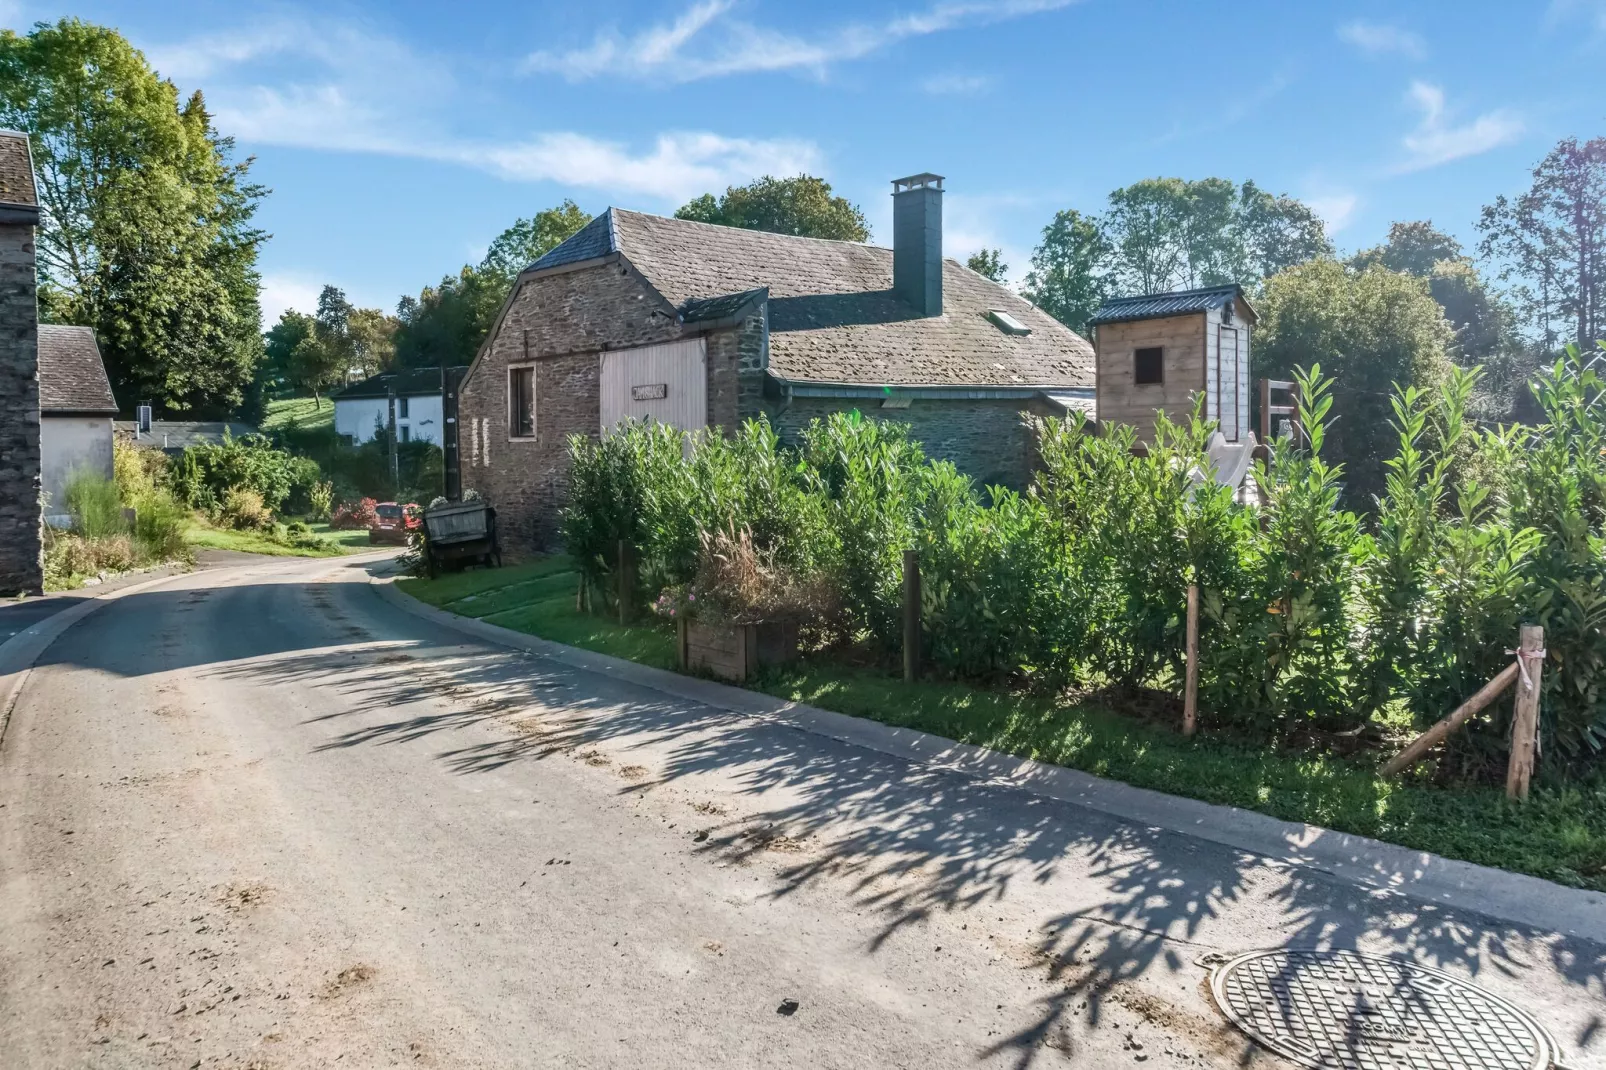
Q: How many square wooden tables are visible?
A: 0